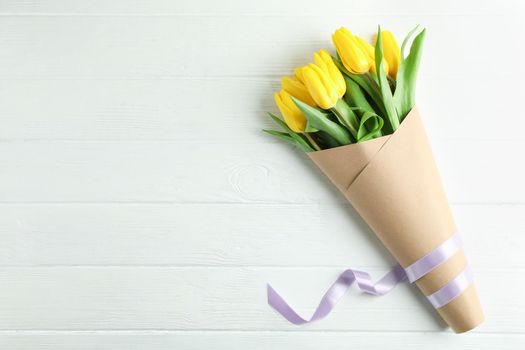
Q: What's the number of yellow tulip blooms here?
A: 7